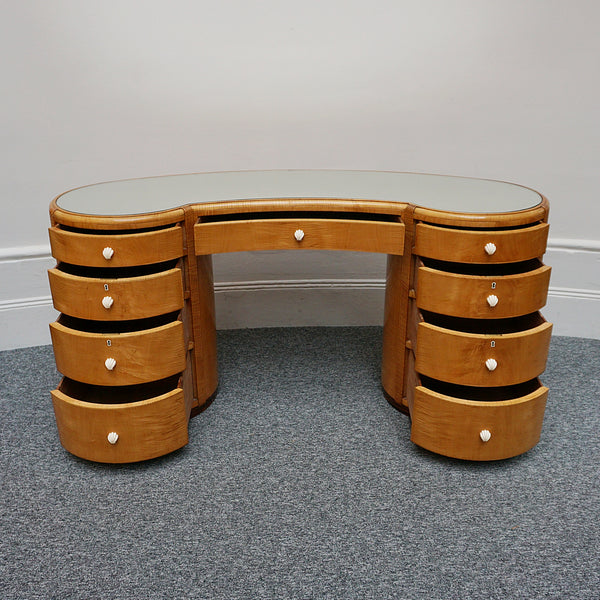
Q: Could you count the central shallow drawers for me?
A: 1